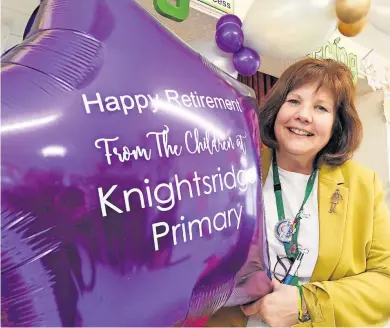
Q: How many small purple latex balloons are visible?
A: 3